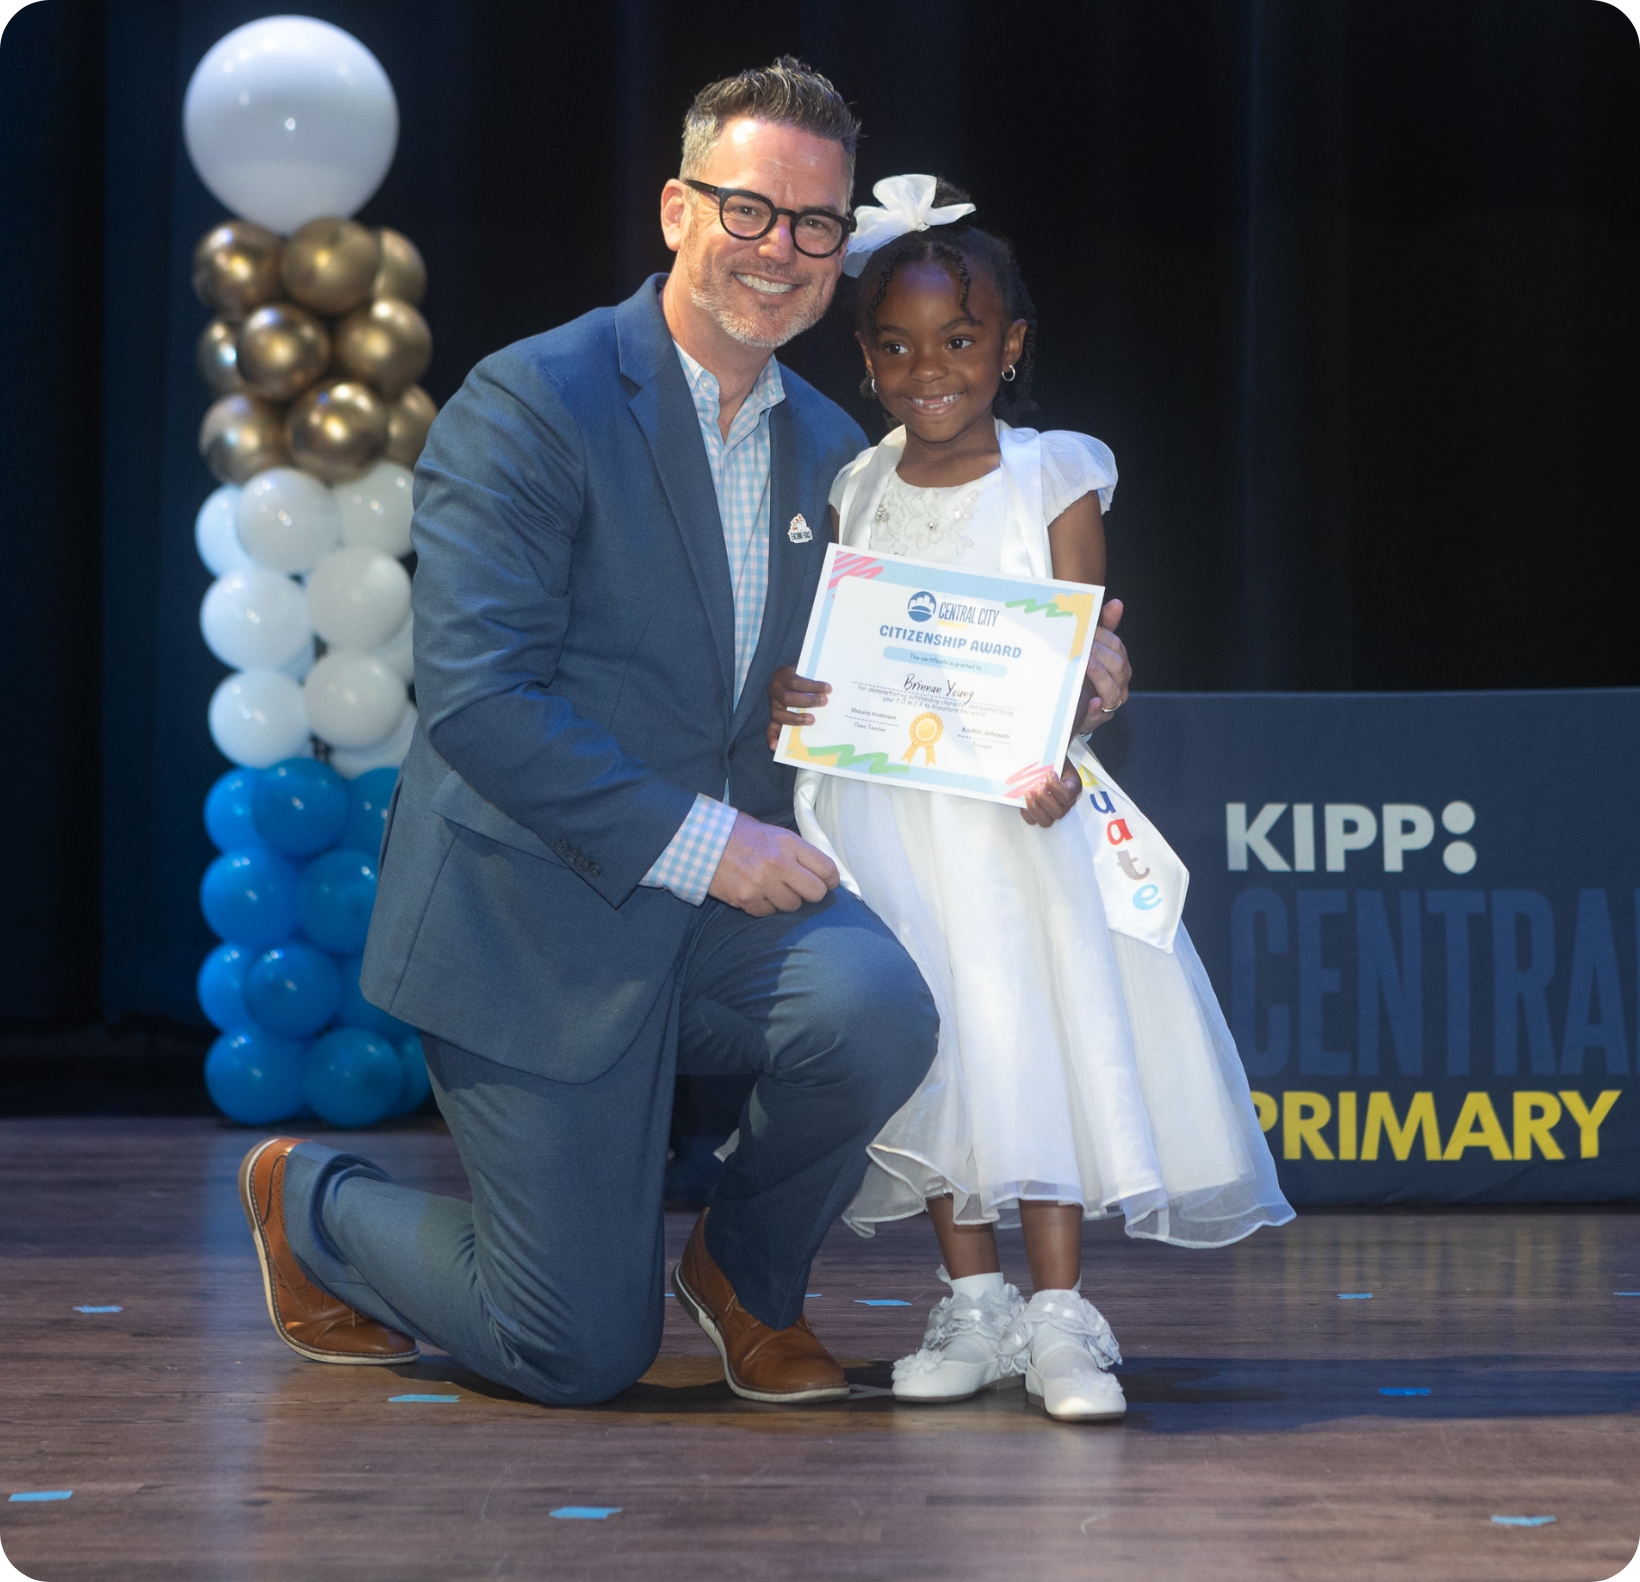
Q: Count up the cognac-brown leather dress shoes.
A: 2